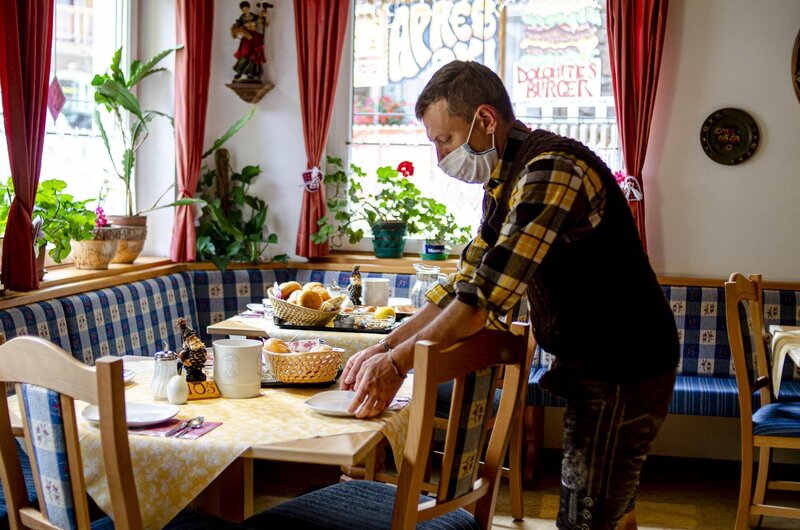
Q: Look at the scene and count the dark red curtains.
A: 4